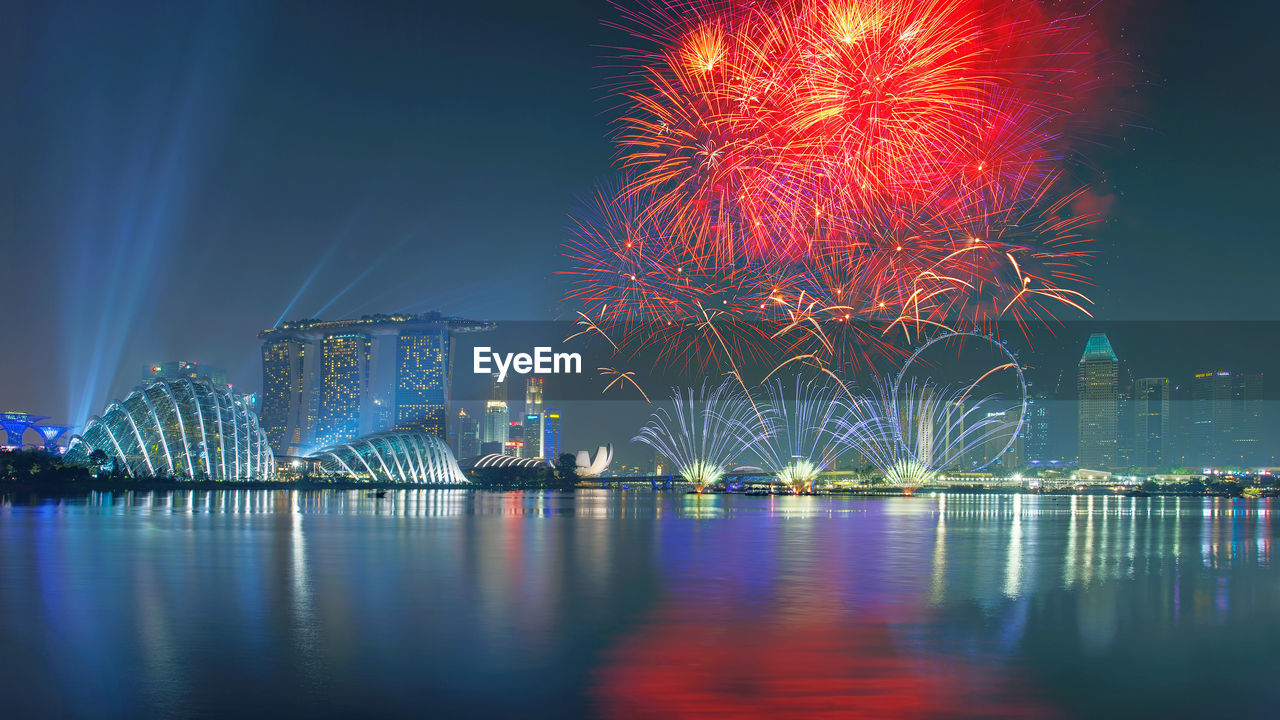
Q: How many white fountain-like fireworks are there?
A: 3